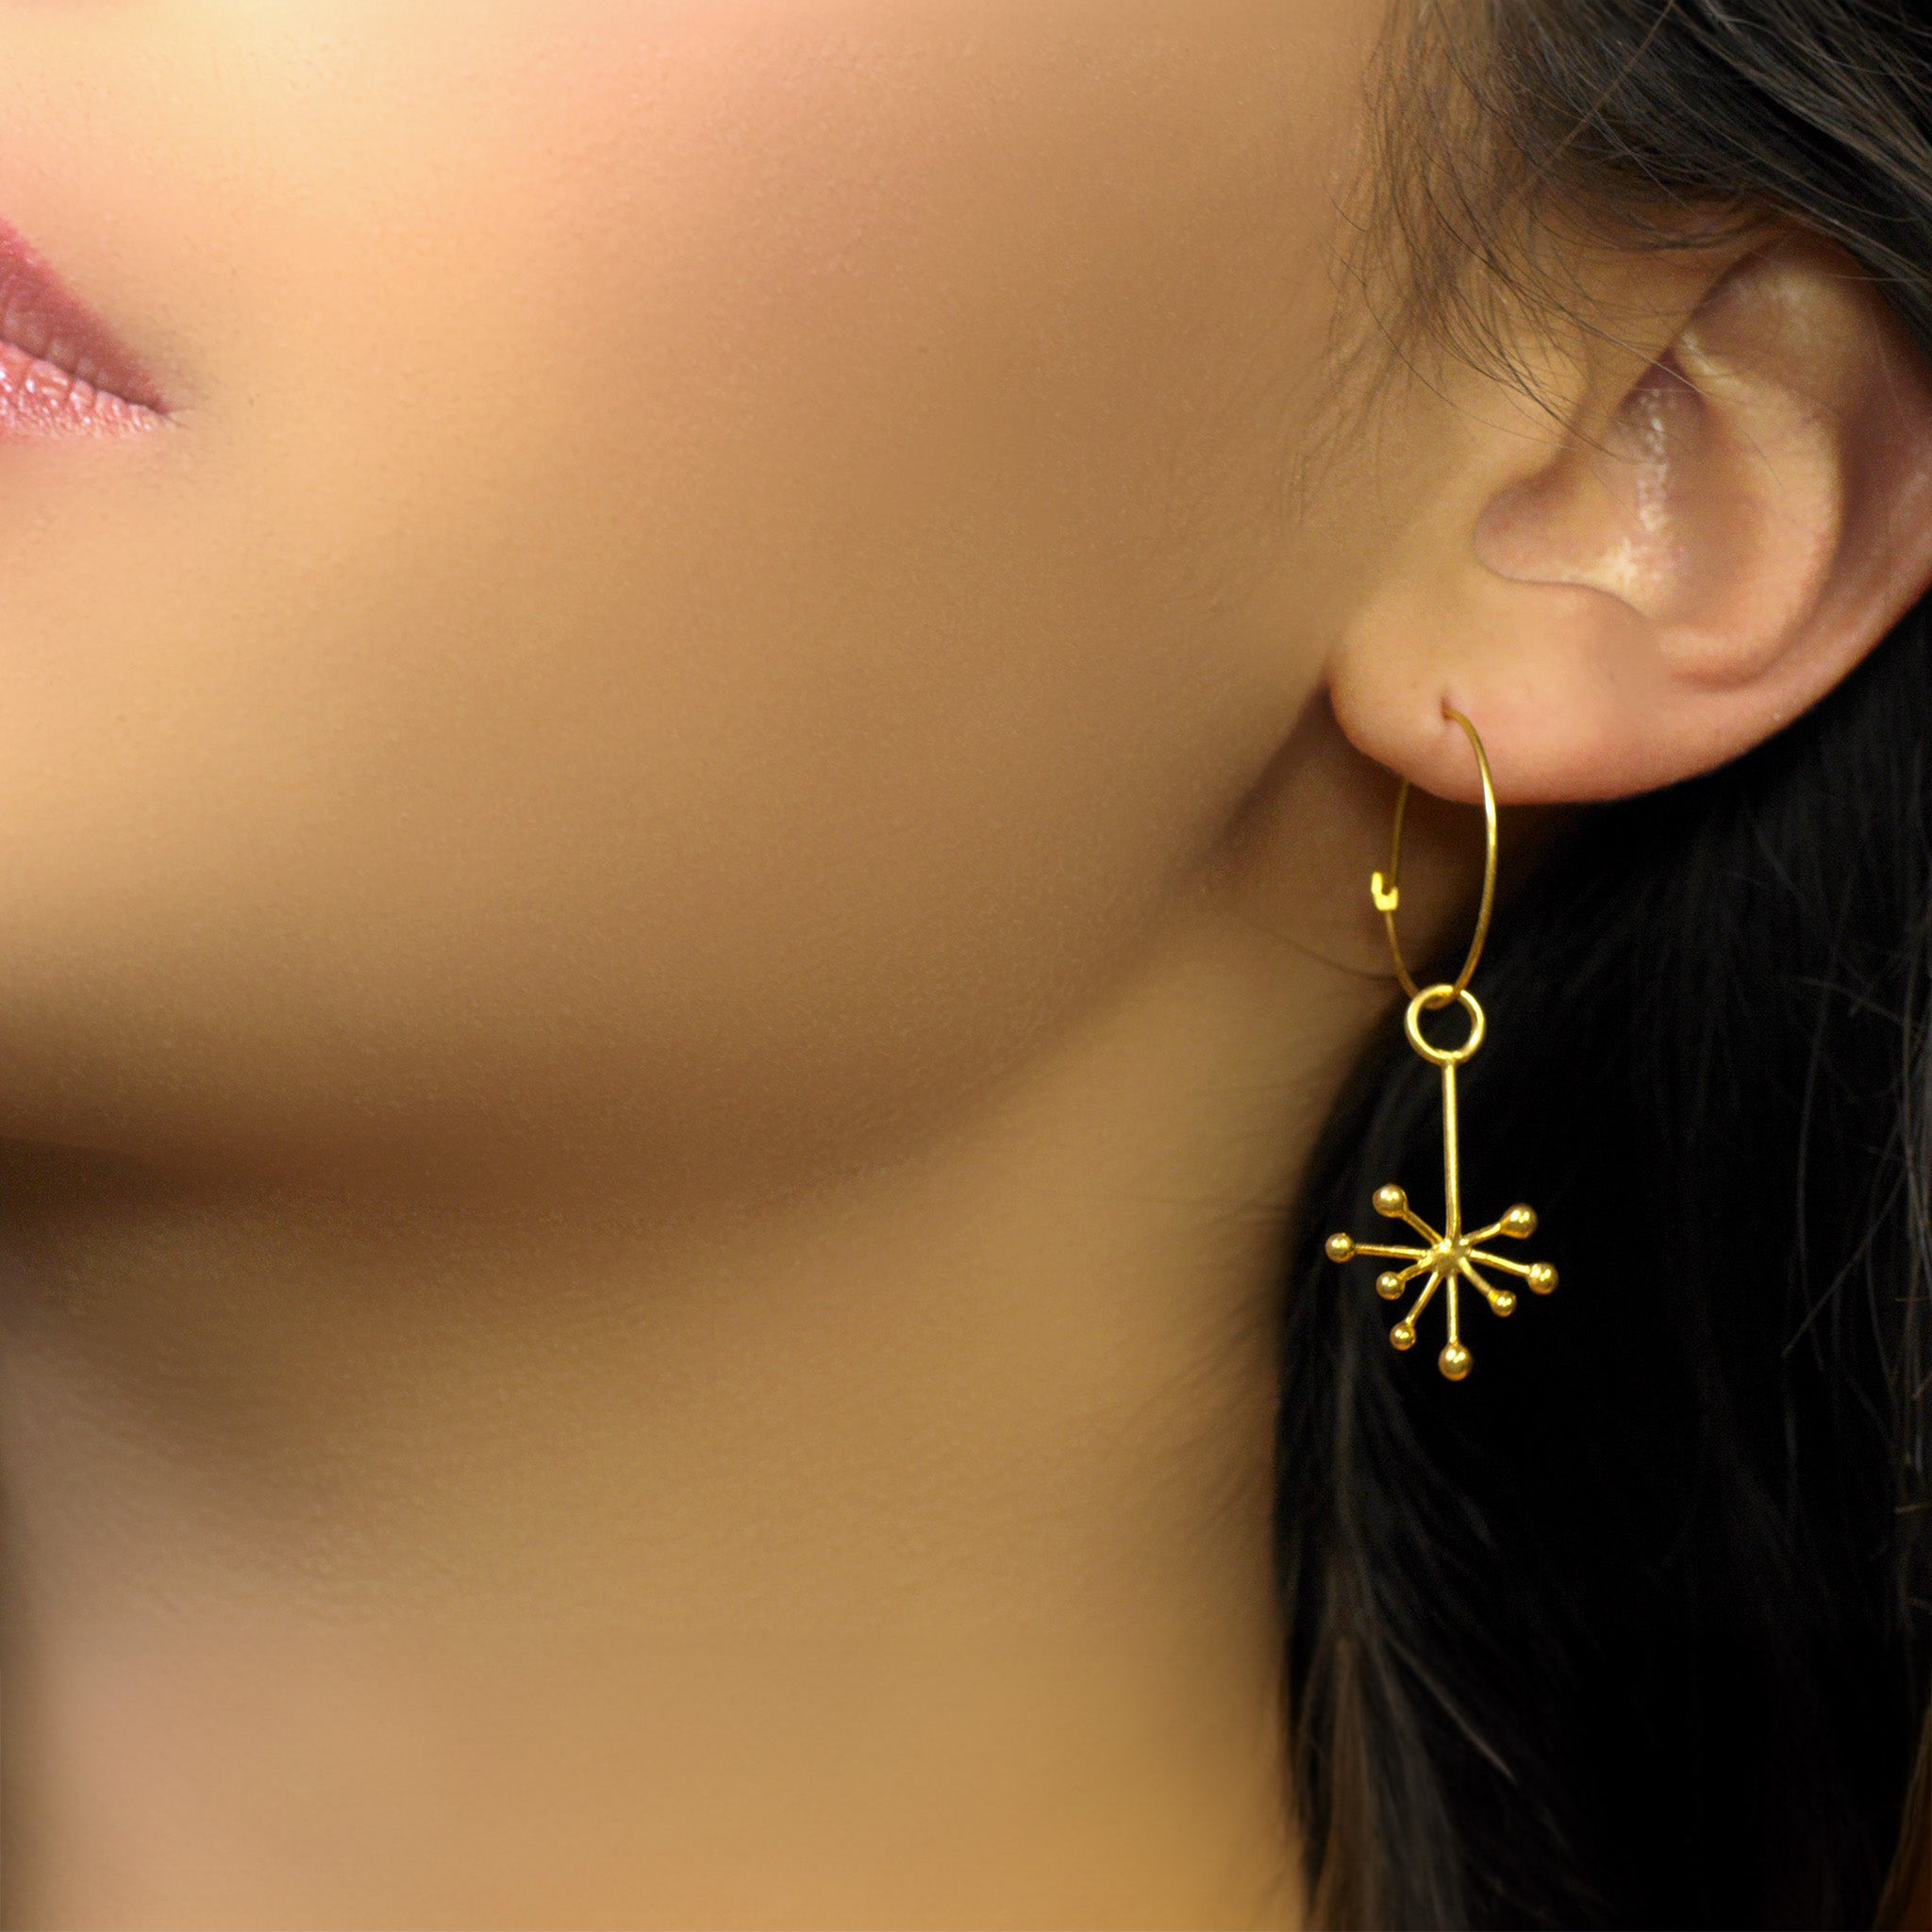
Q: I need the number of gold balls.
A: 8